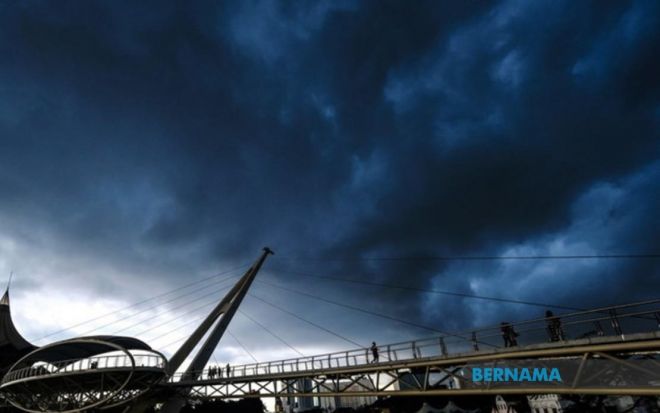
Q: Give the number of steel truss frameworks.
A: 1